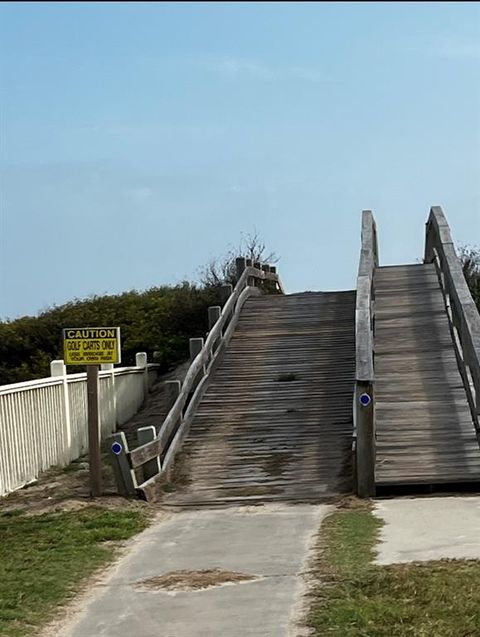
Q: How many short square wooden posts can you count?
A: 11